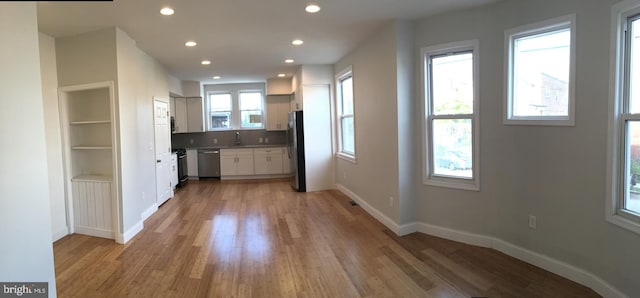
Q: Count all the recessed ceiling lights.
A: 8